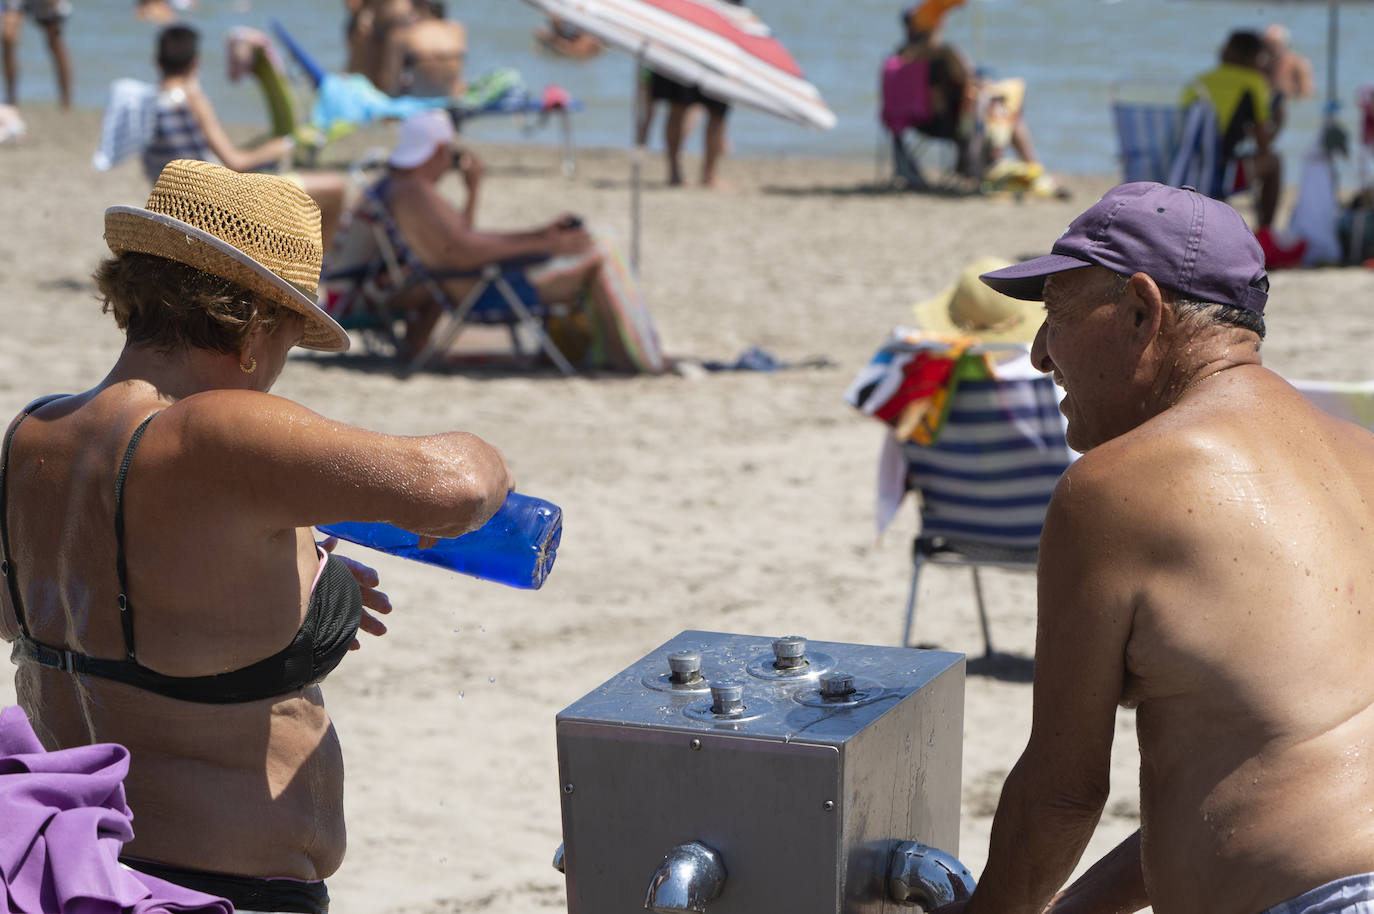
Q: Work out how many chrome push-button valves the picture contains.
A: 4